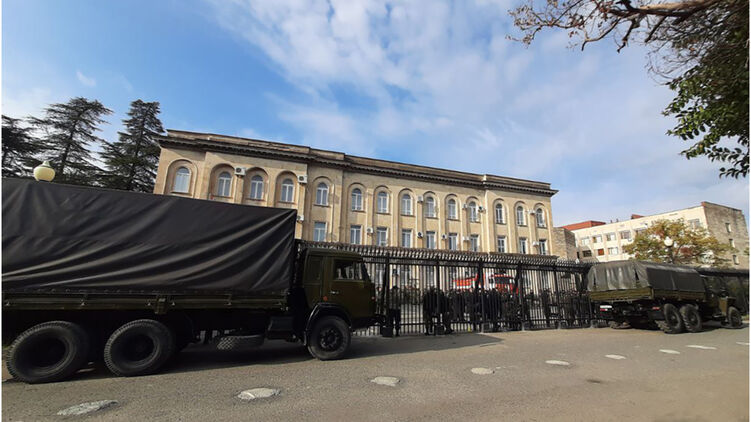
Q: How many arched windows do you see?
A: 14